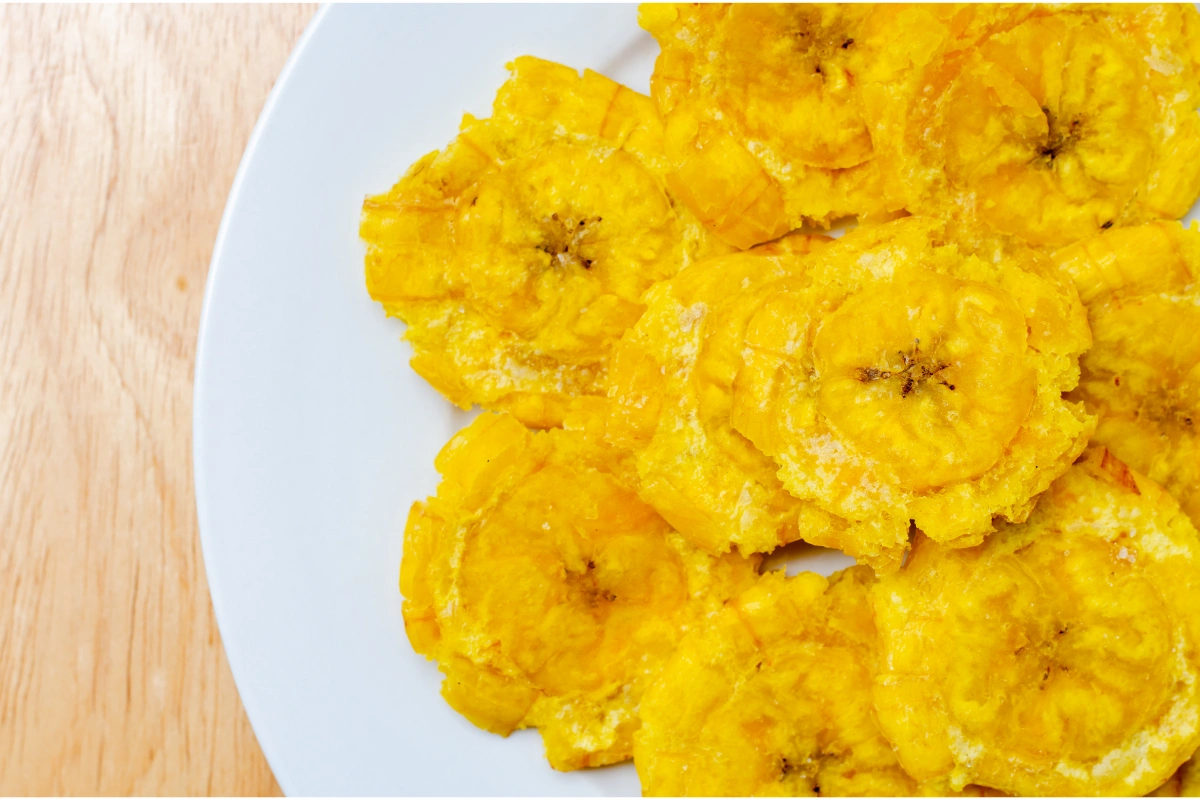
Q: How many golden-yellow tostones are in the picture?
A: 9